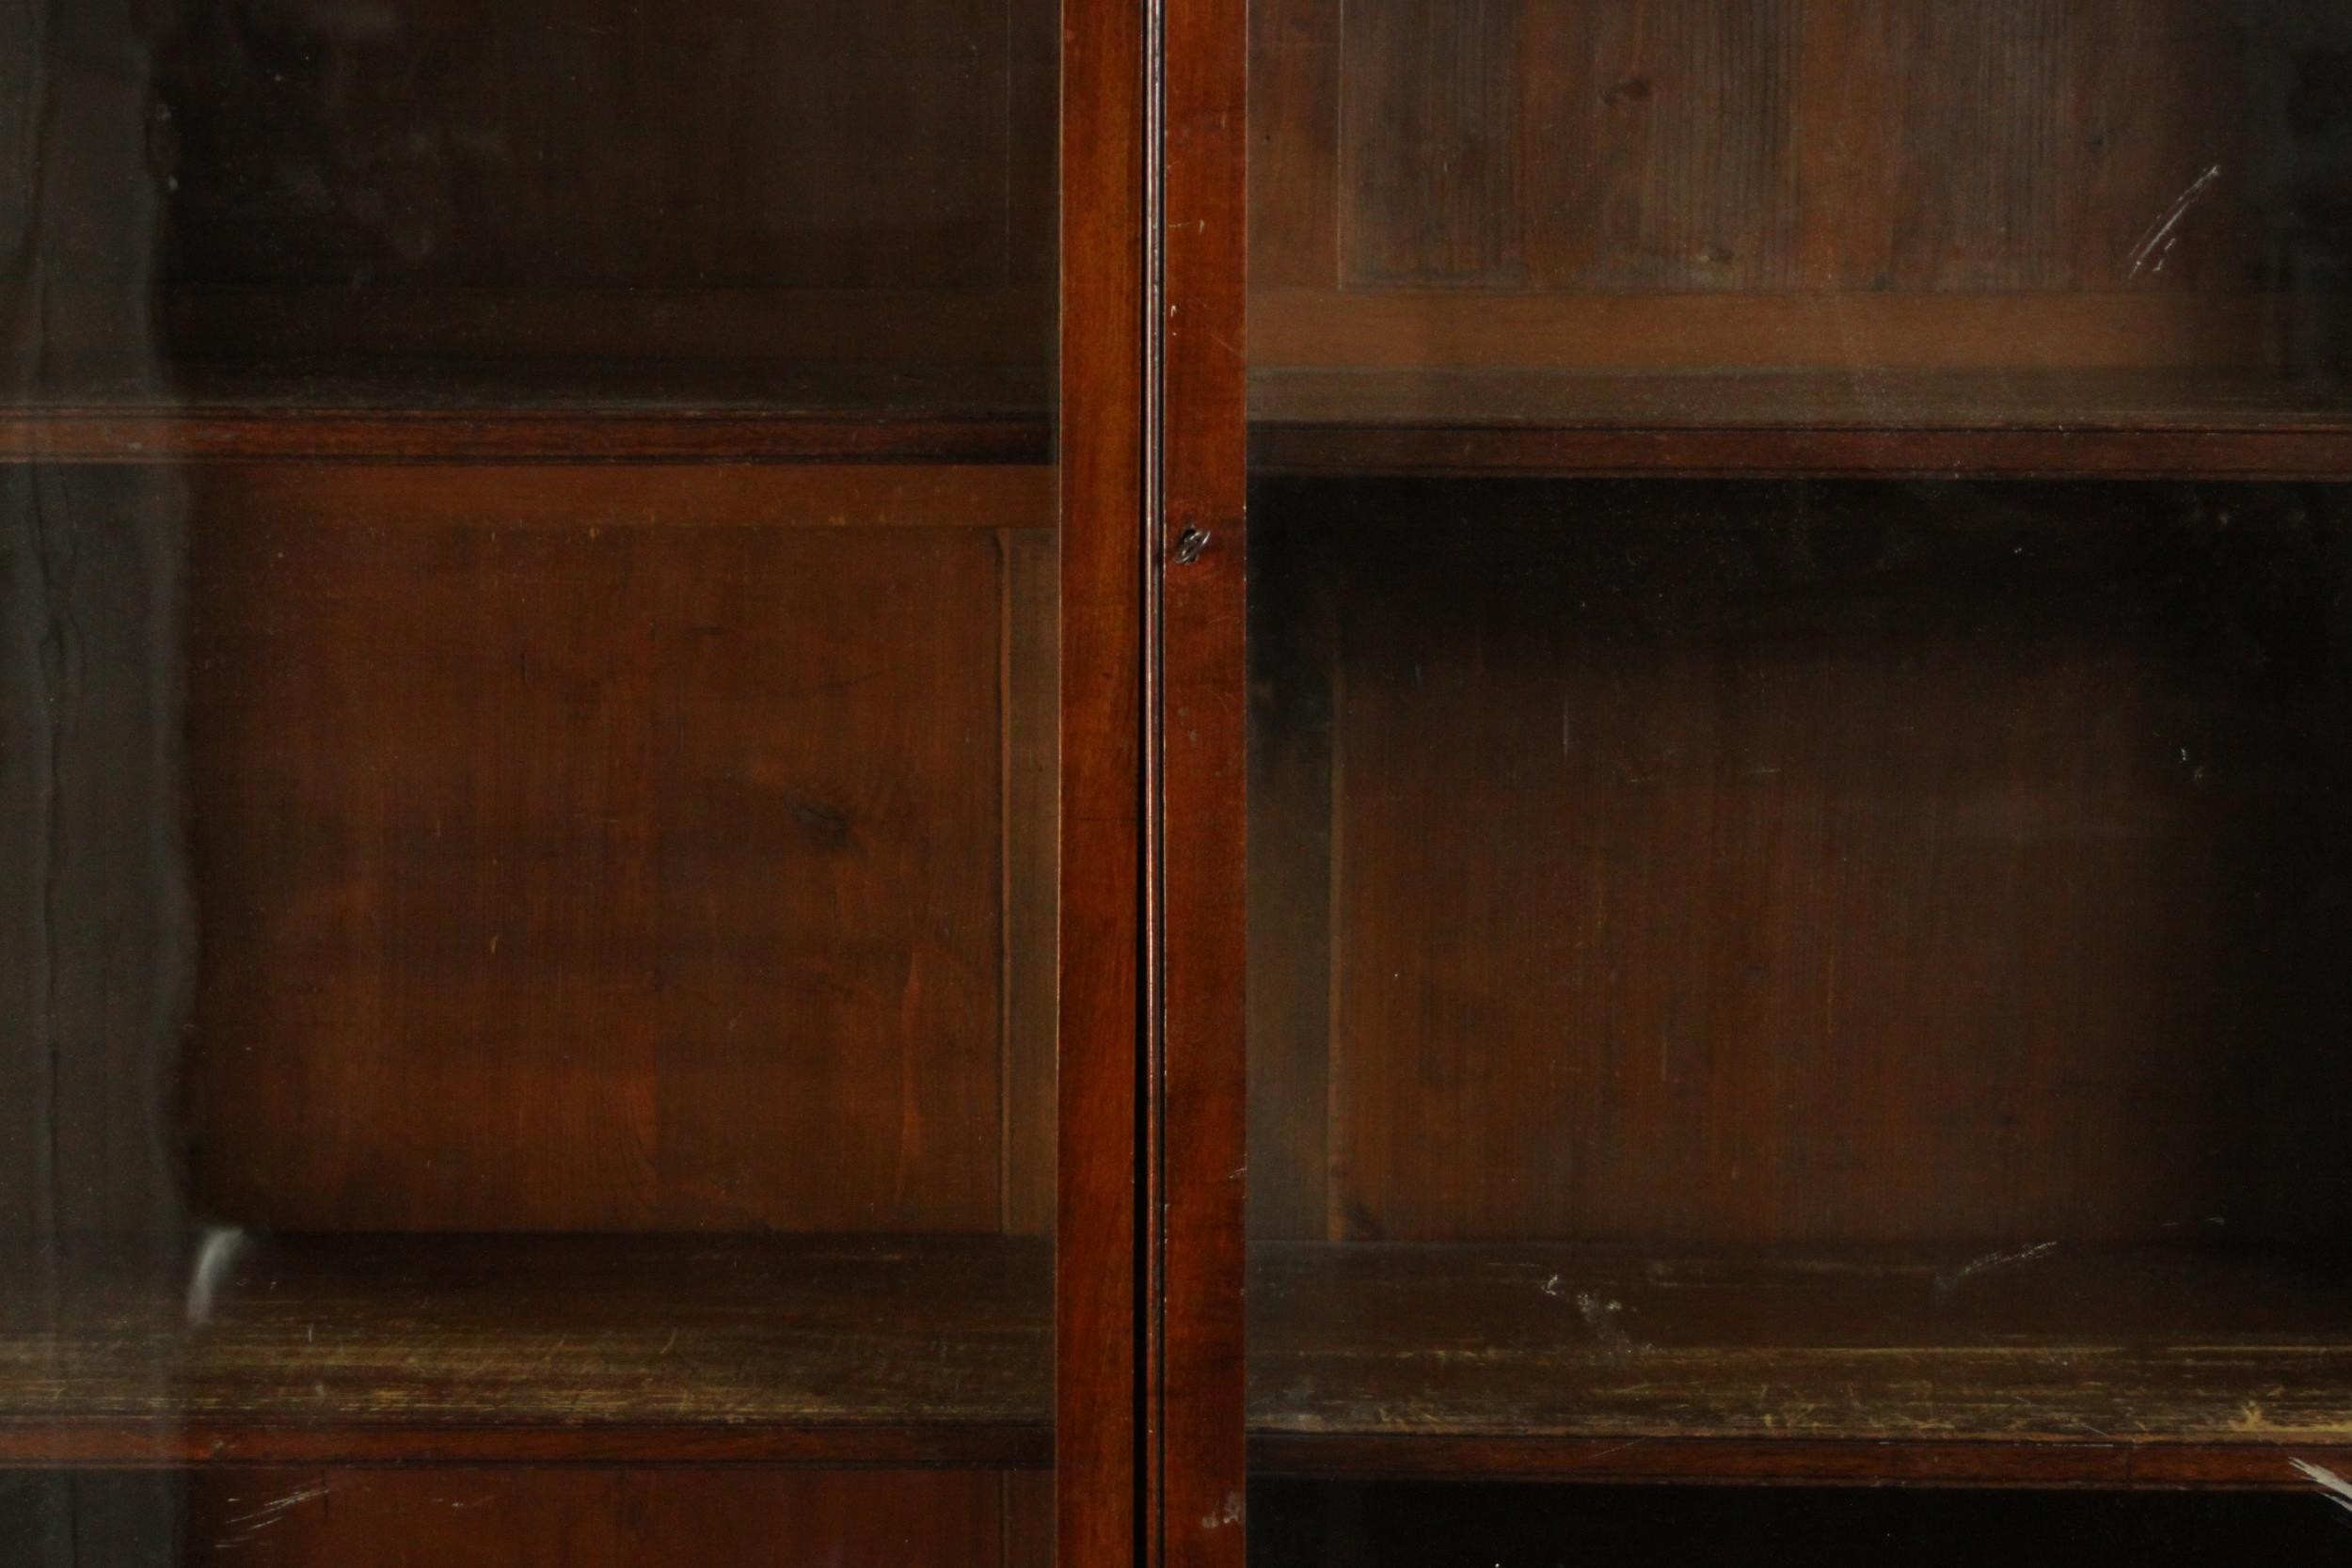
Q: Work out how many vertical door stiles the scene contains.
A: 2